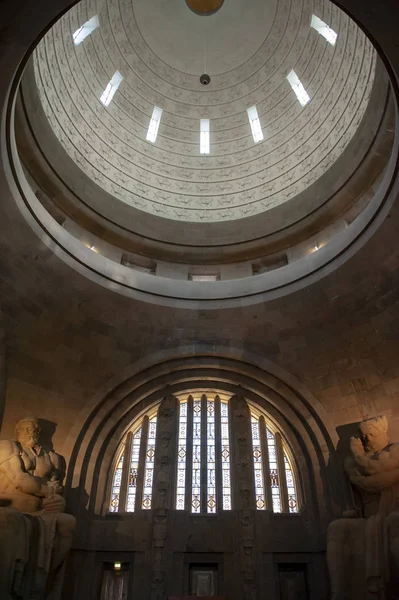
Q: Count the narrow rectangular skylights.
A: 7